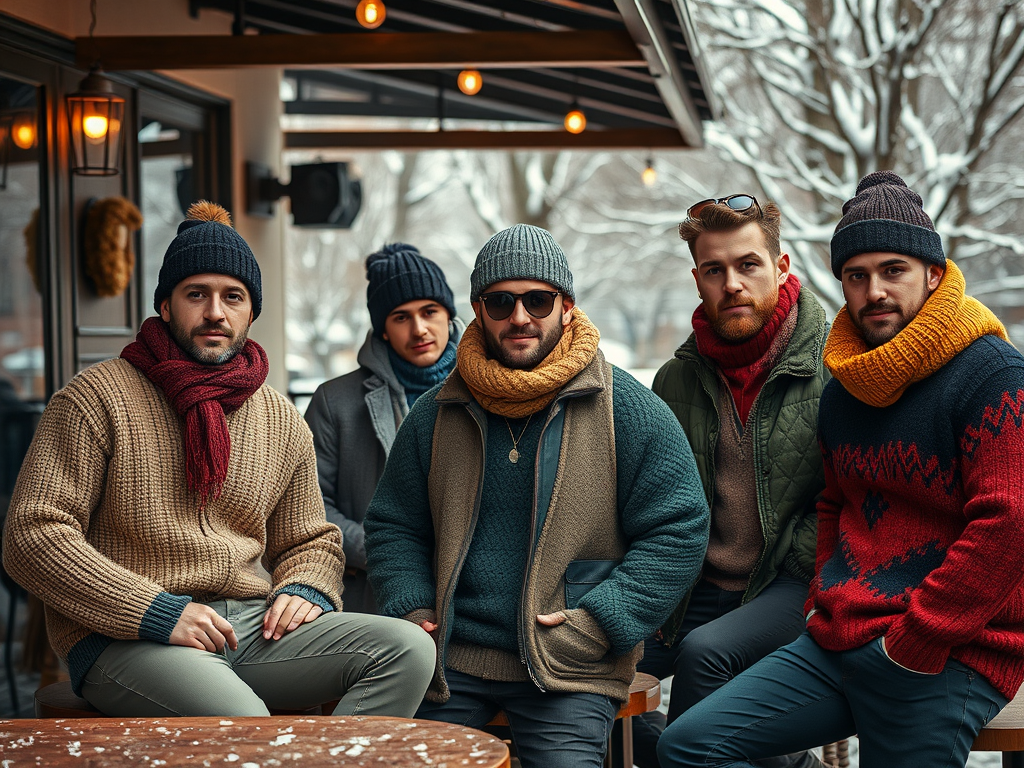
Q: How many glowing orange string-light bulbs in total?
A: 4